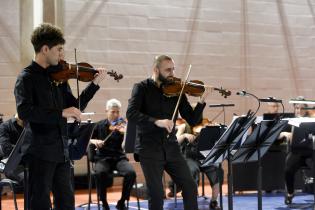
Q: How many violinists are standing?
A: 2